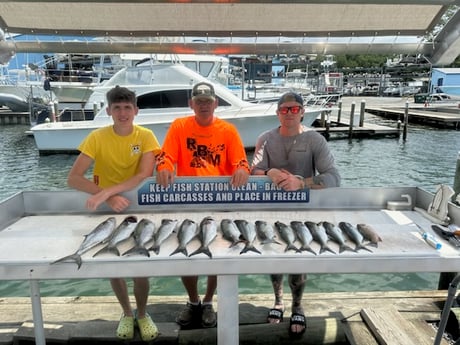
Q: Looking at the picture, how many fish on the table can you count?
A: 15